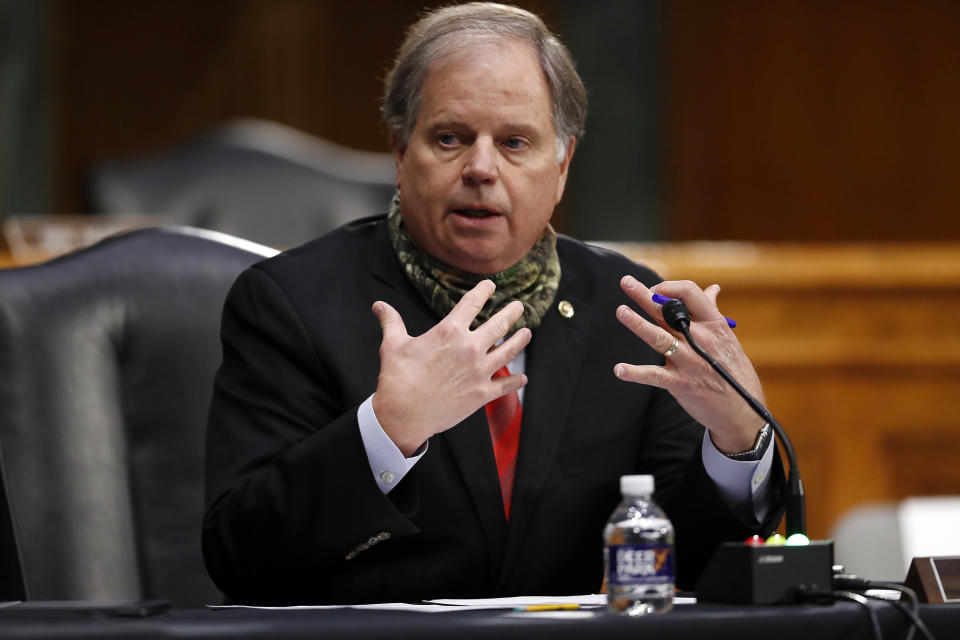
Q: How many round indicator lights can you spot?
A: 3